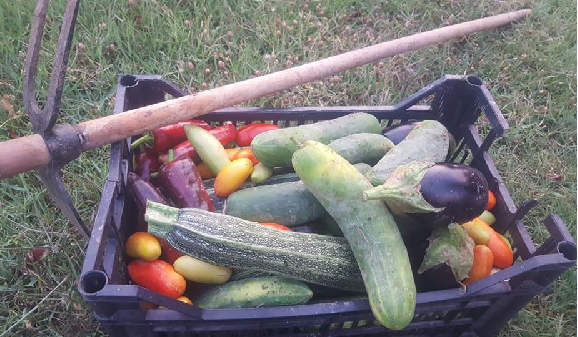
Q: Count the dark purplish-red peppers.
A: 3